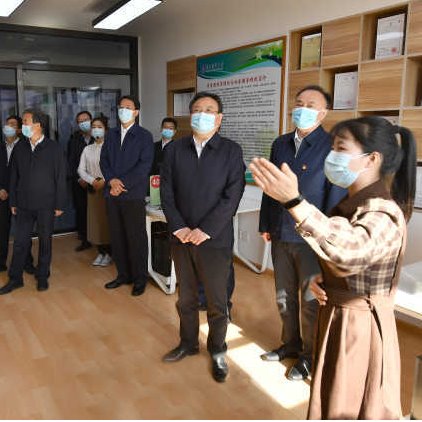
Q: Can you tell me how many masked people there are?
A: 9